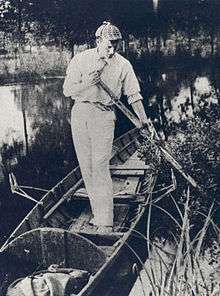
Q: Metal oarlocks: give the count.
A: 2